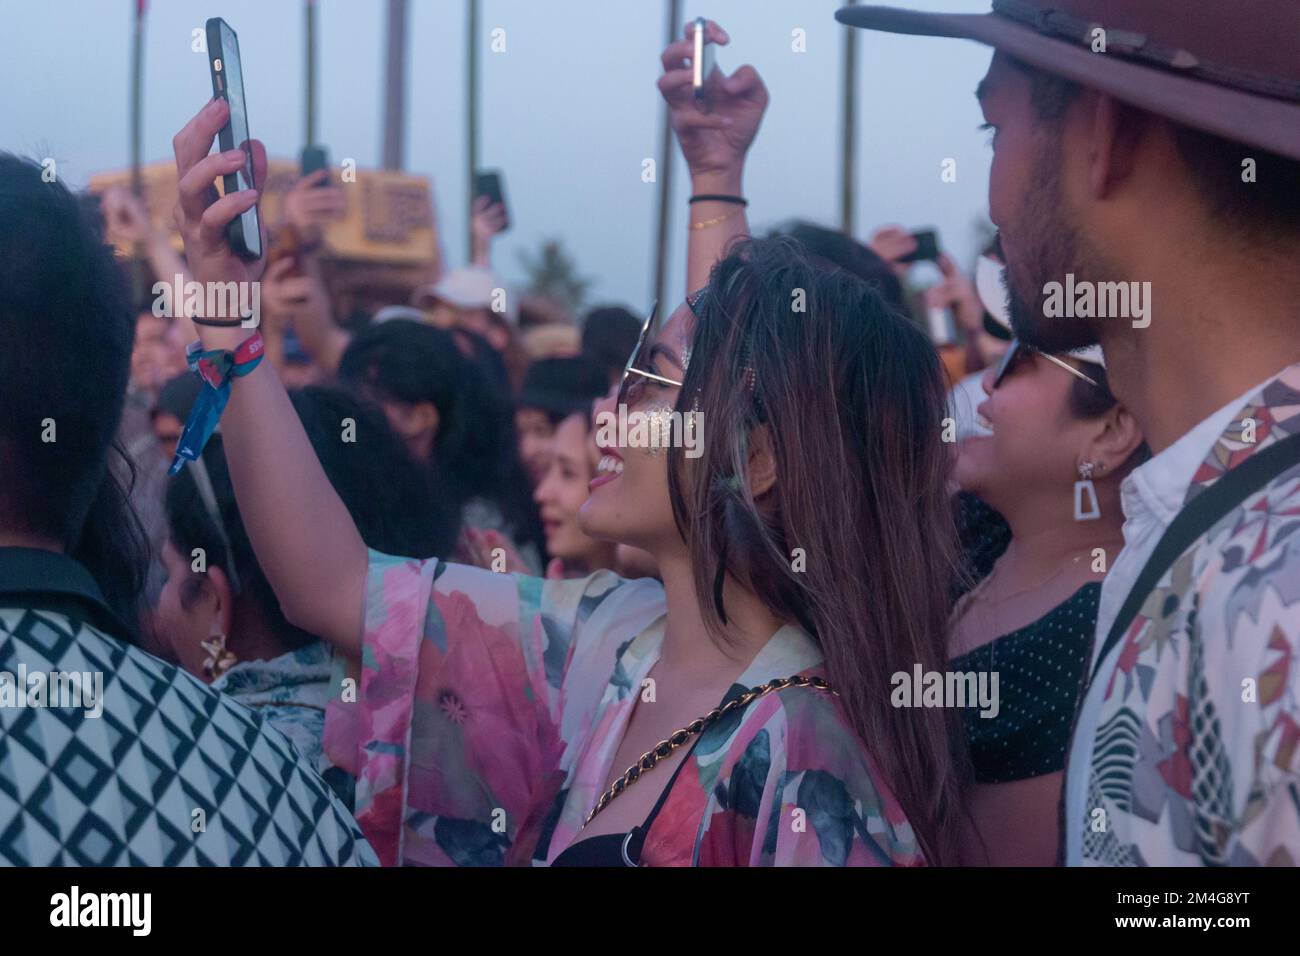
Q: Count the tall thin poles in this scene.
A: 6